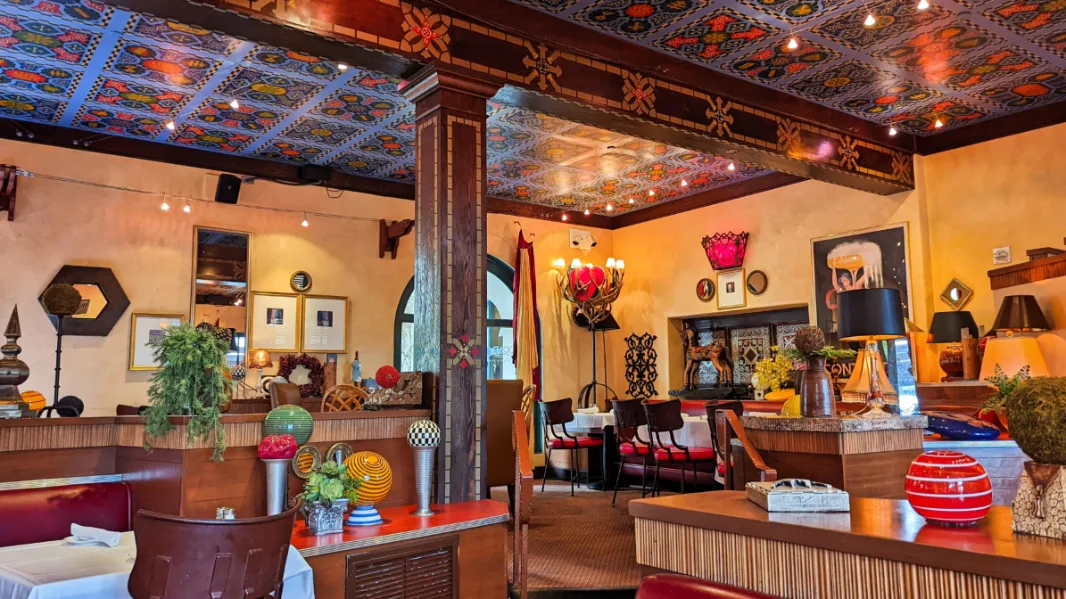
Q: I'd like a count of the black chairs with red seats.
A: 4